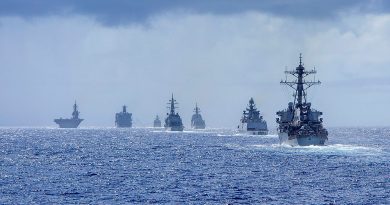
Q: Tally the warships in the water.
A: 7